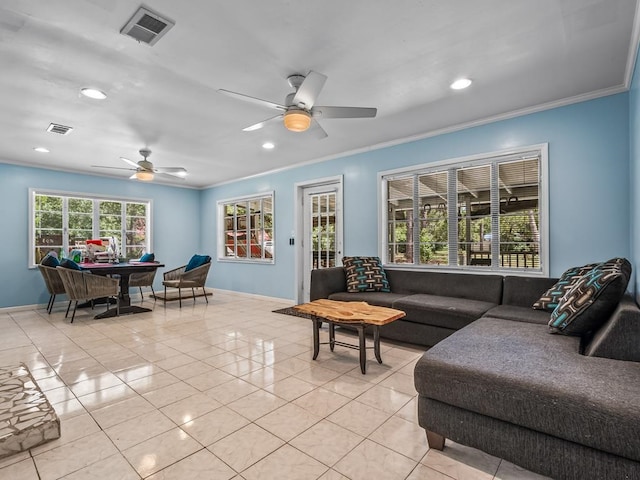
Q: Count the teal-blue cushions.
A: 4